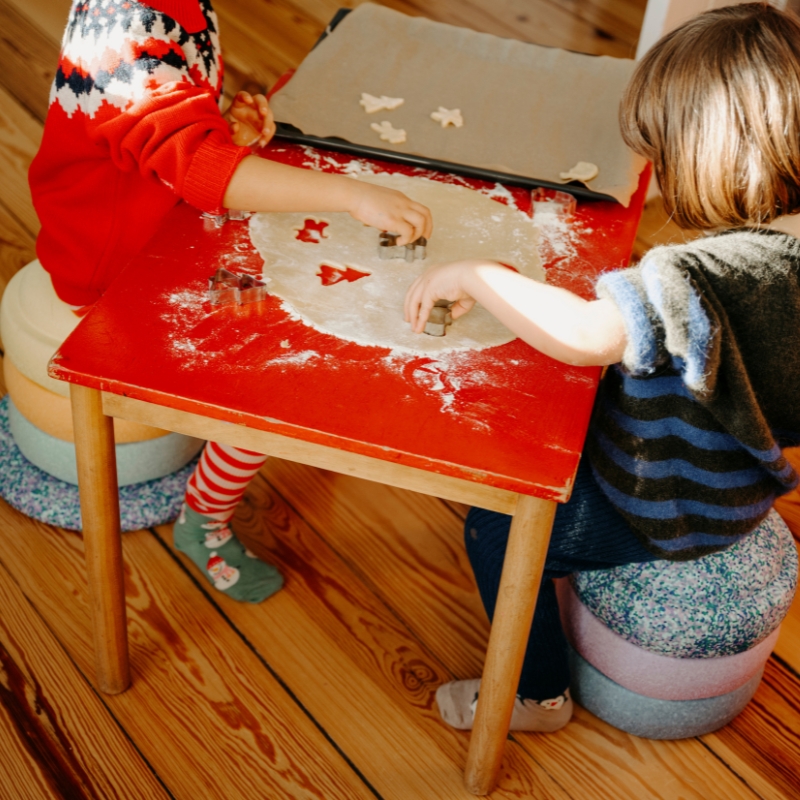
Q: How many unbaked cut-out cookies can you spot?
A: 4